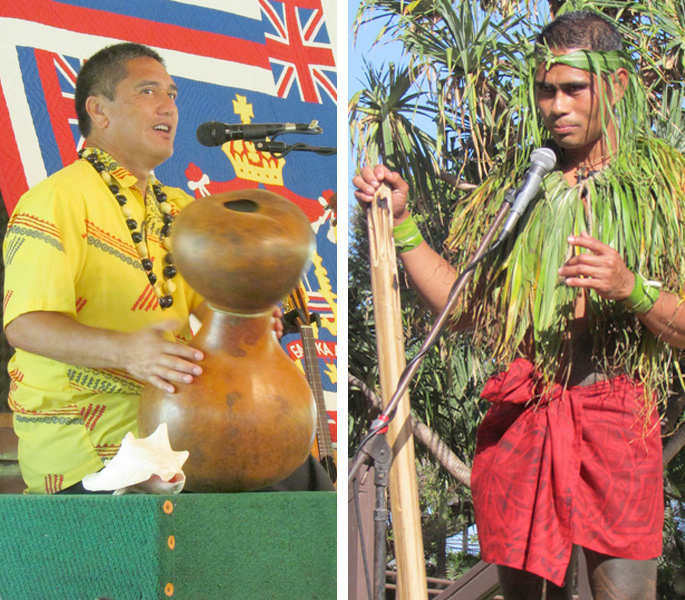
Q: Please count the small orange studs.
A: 3